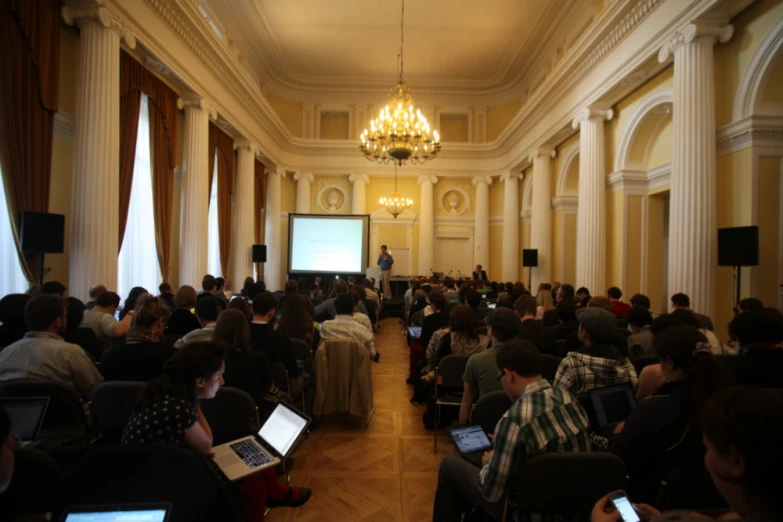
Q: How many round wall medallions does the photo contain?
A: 2